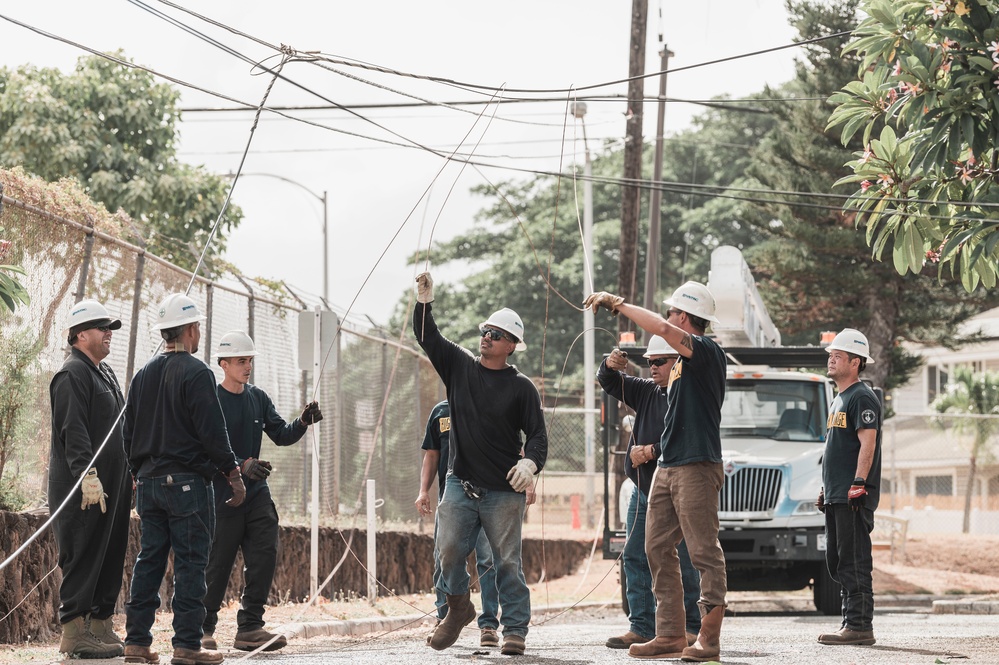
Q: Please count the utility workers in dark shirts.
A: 8